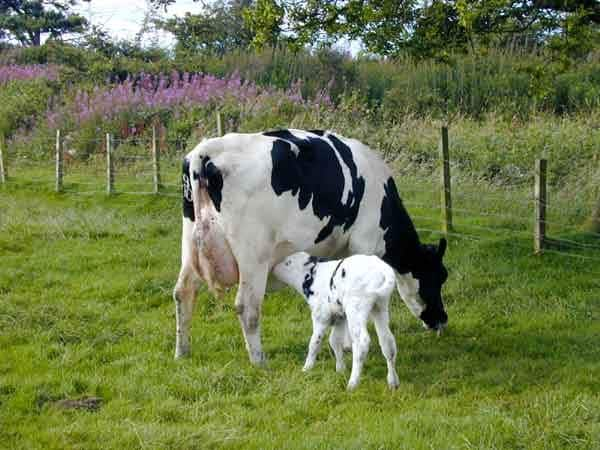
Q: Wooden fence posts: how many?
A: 7